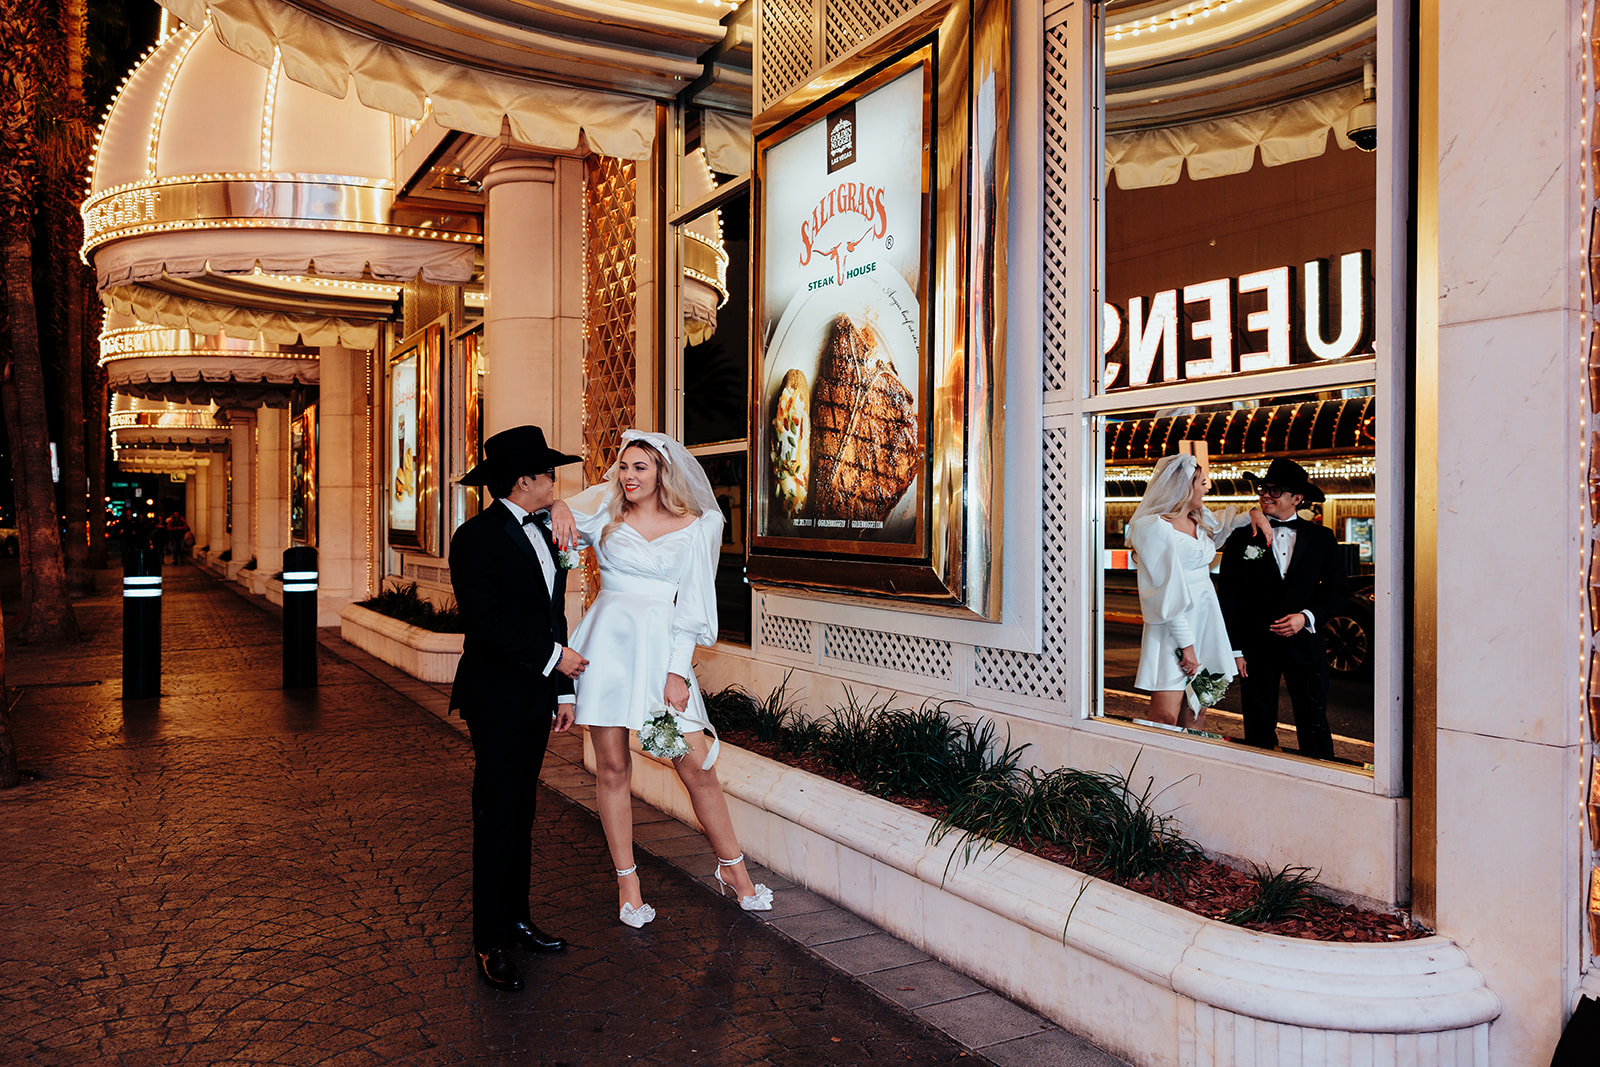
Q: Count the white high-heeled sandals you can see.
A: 2